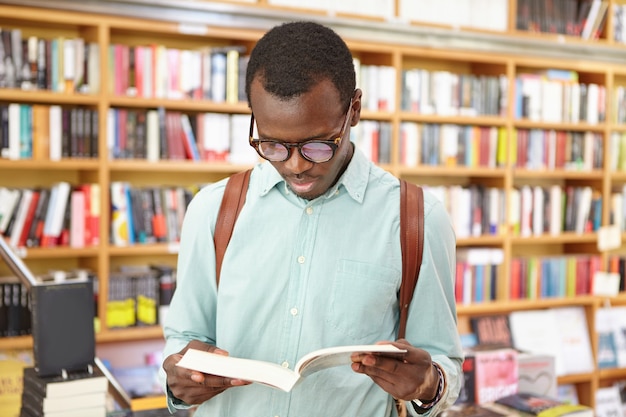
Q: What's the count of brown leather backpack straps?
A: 2